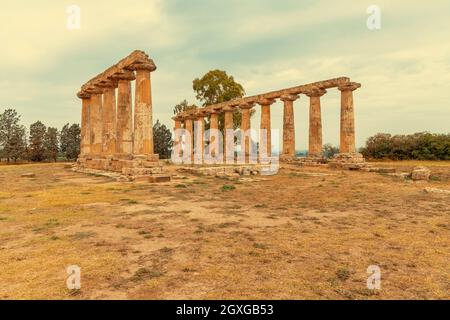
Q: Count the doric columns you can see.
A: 15